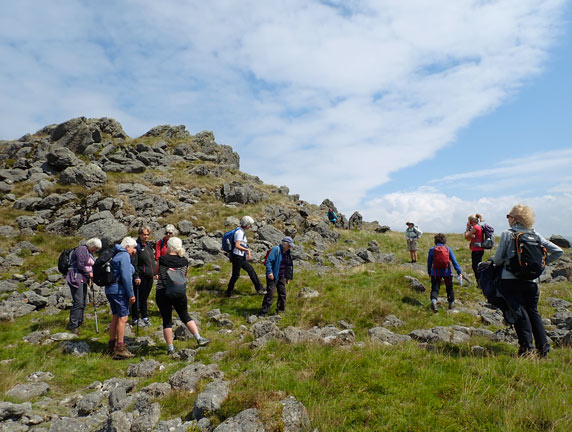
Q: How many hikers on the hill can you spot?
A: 12